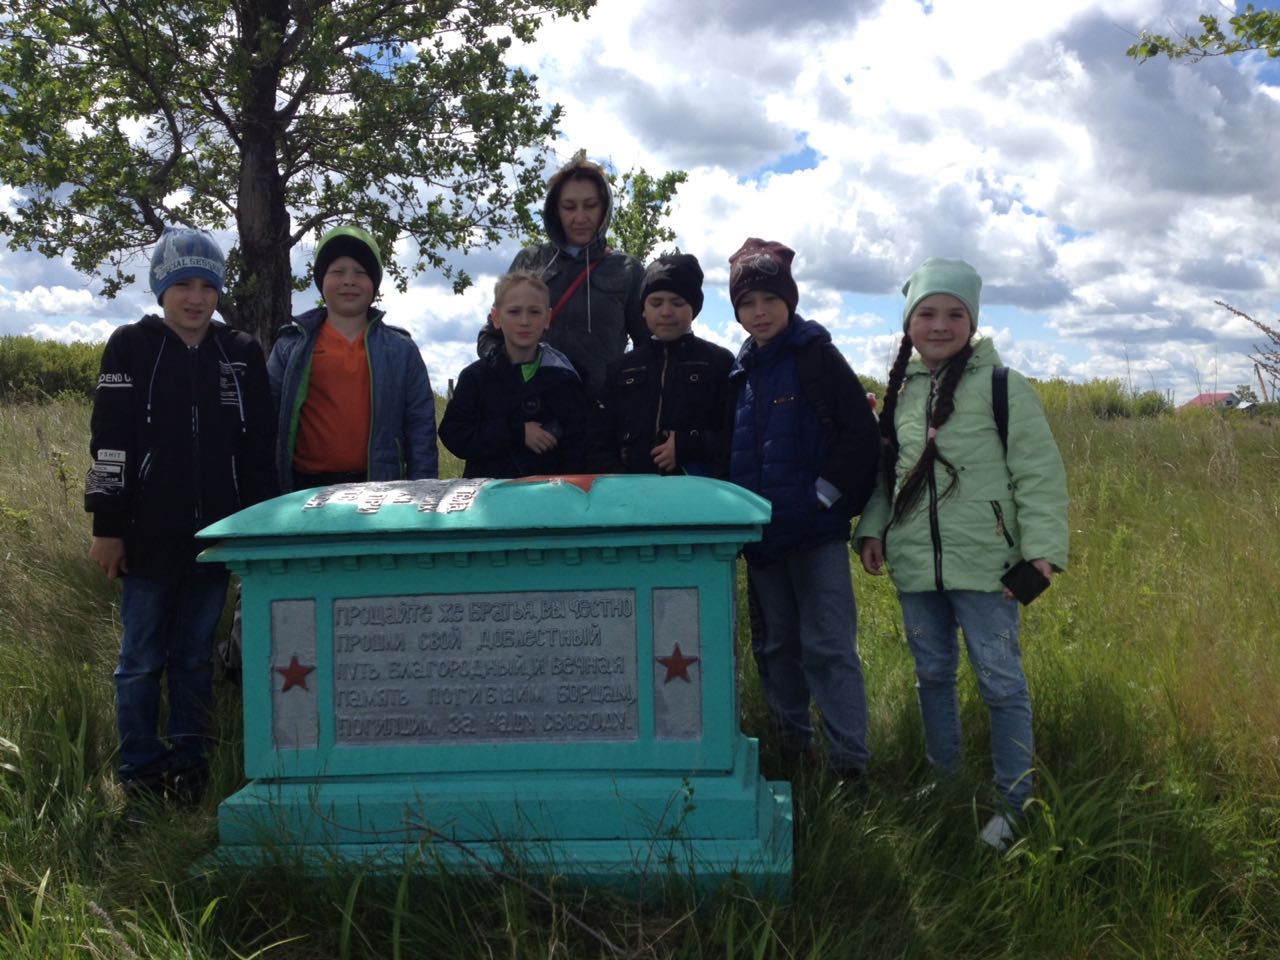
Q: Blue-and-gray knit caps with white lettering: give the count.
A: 1